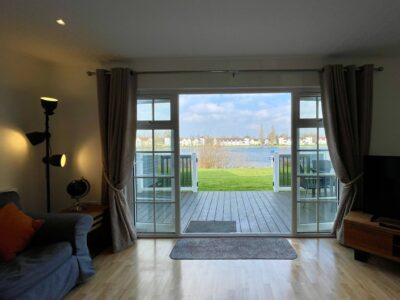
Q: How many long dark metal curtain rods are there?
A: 1